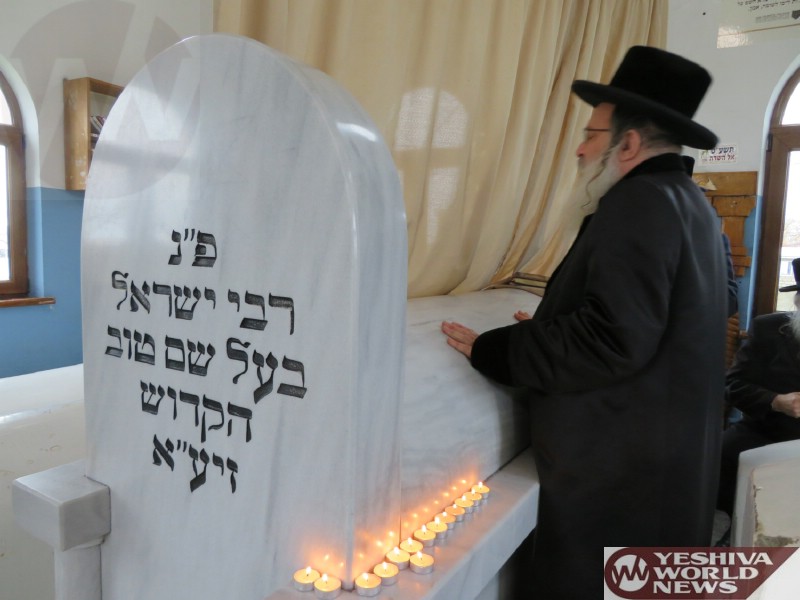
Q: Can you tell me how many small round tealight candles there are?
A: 14